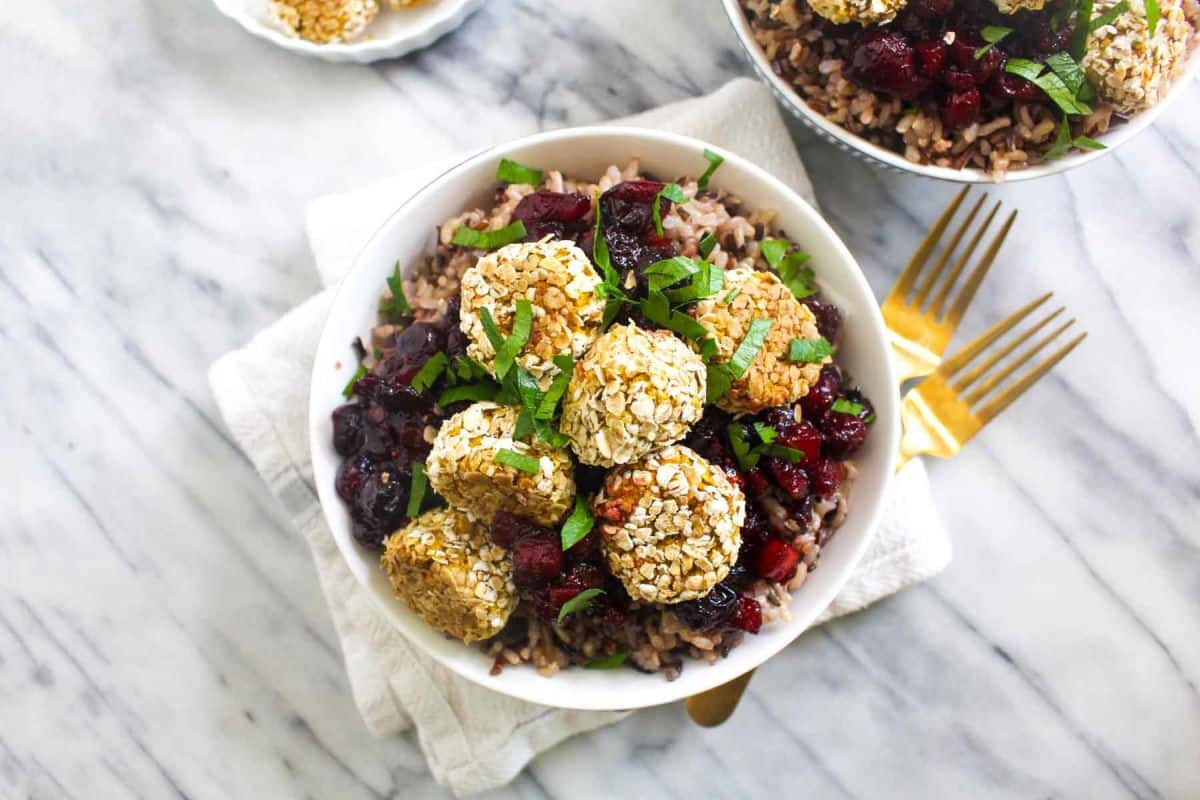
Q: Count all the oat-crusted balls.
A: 11